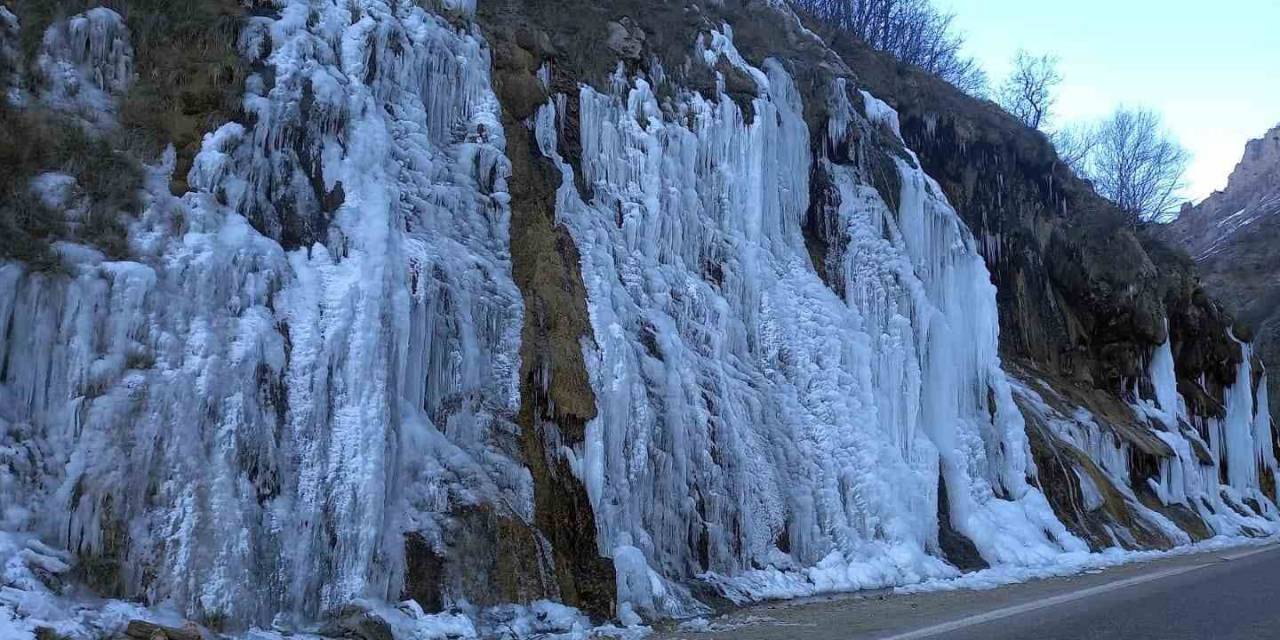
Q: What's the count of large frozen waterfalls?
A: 2